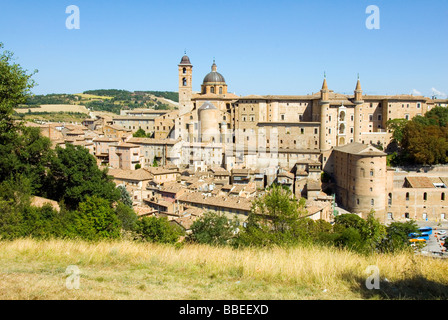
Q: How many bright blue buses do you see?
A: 2